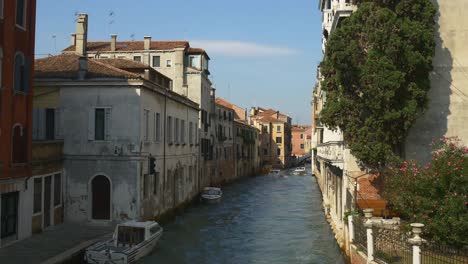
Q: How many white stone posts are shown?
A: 3